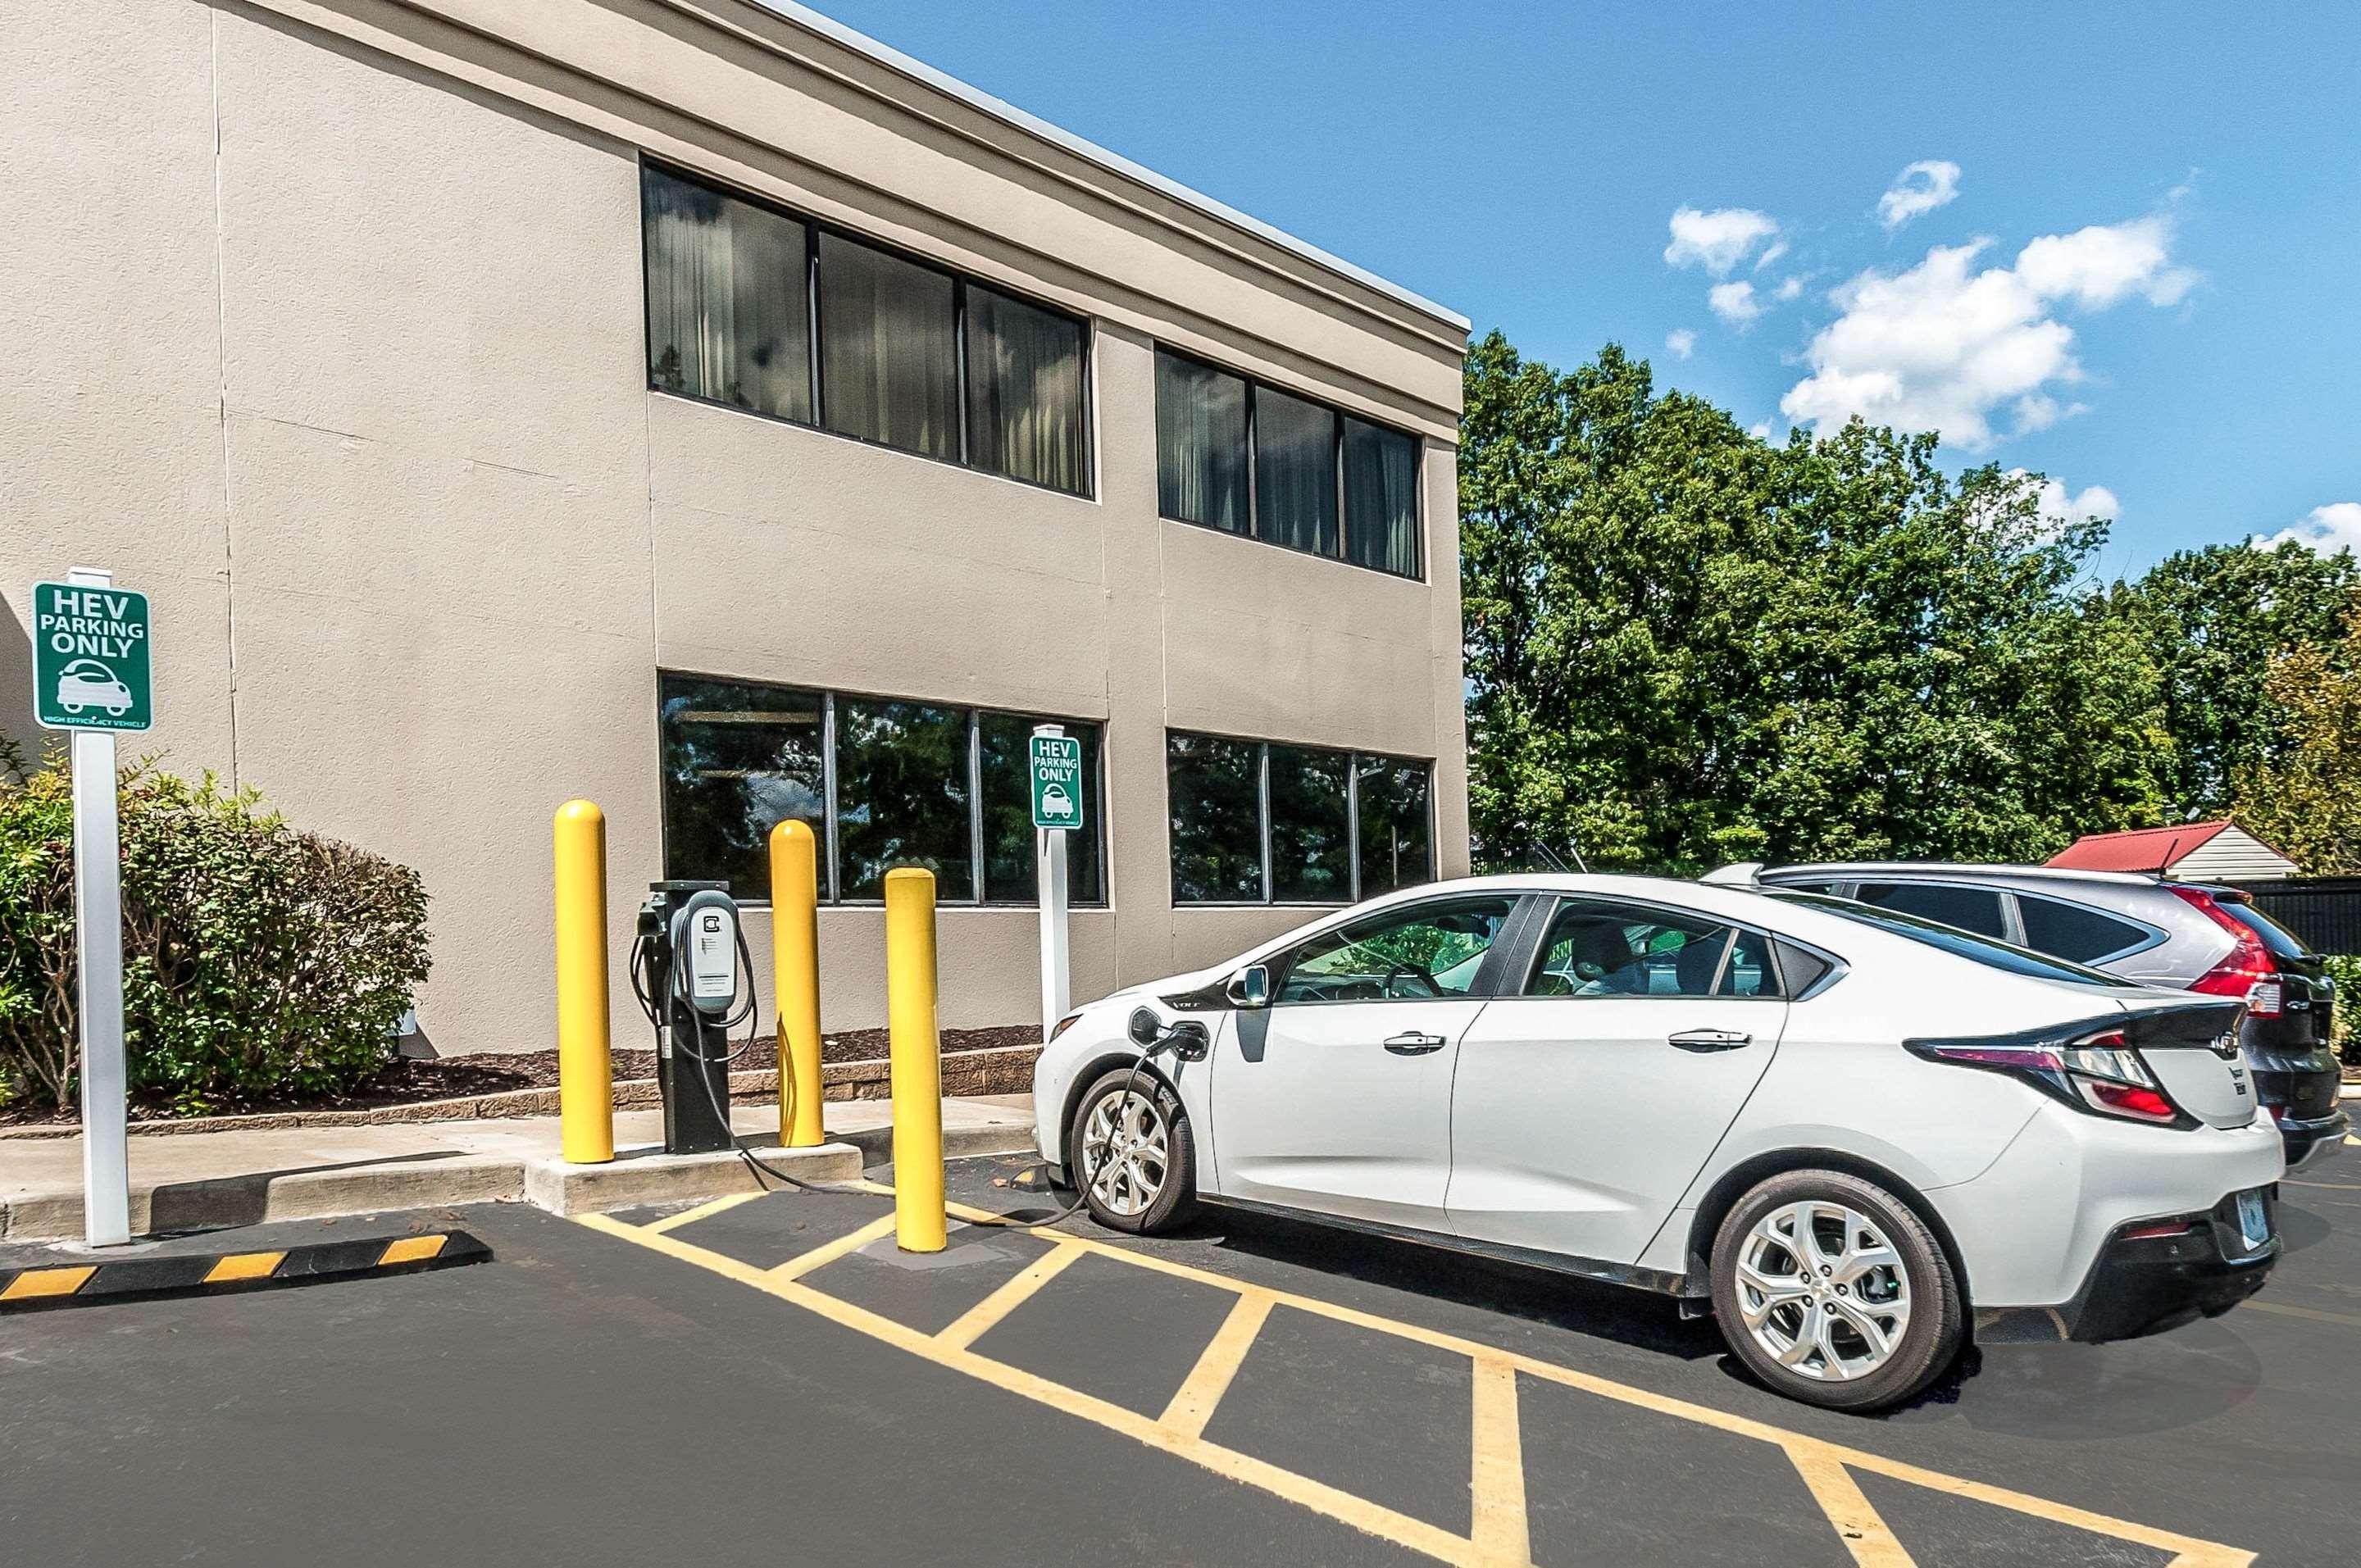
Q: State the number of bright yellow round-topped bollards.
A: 3